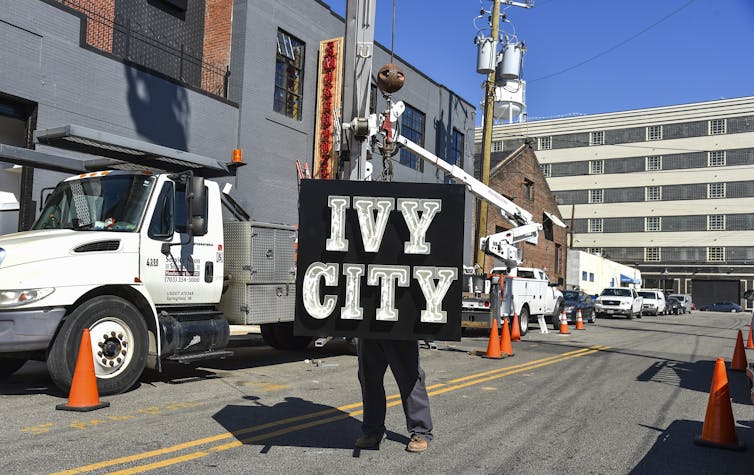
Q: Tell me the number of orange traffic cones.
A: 9